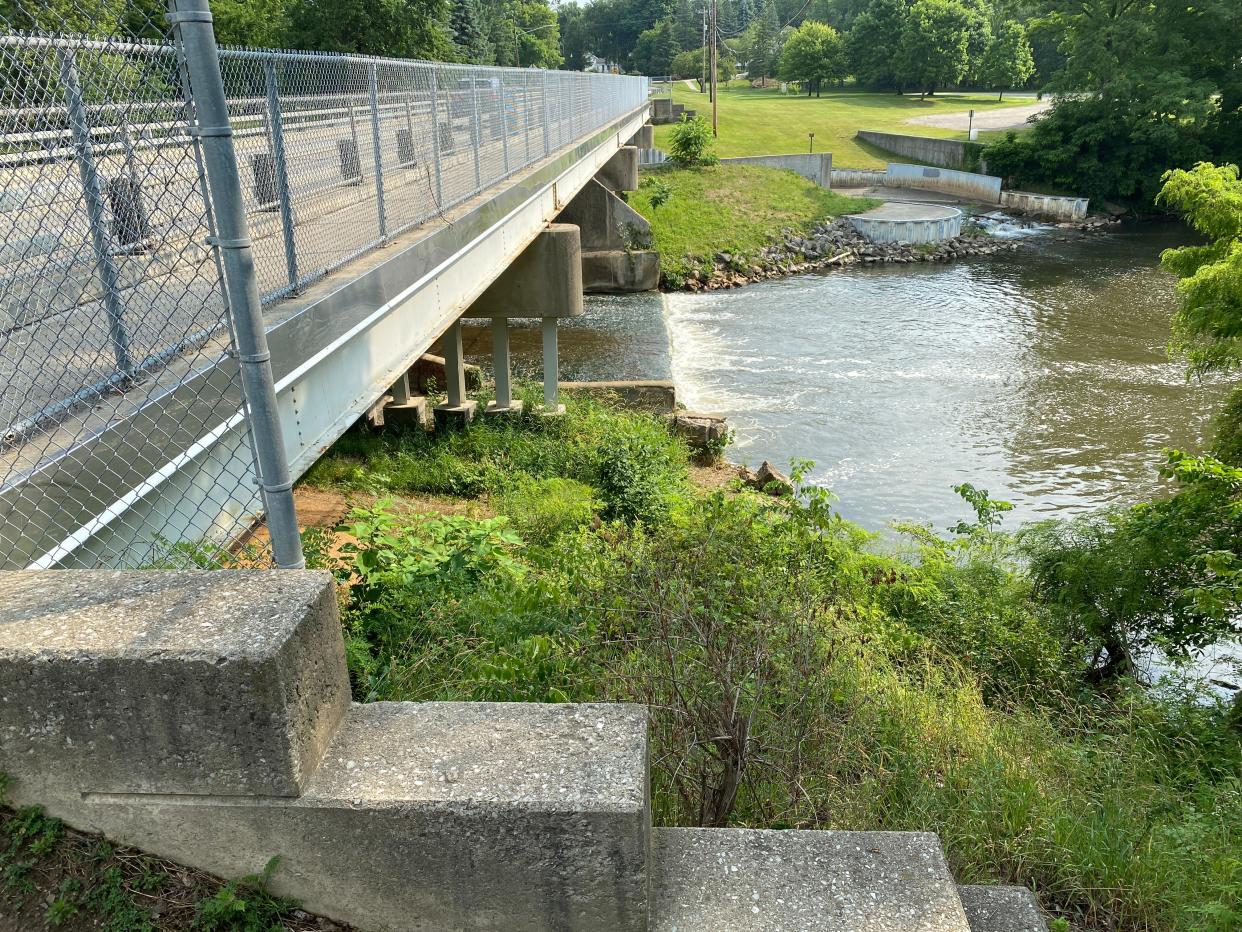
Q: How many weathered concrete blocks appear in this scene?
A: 4